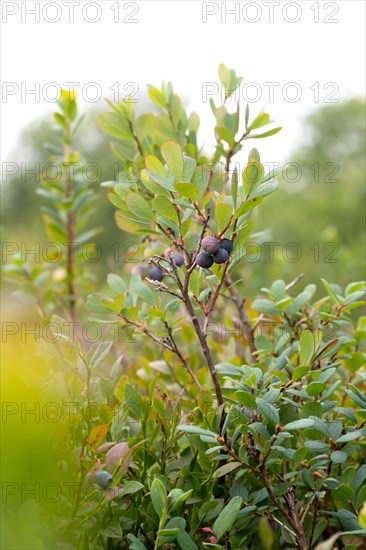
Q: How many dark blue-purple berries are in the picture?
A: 8